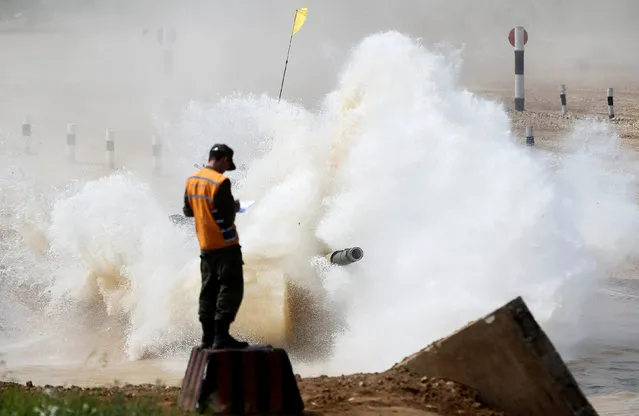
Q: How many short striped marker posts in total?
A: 7